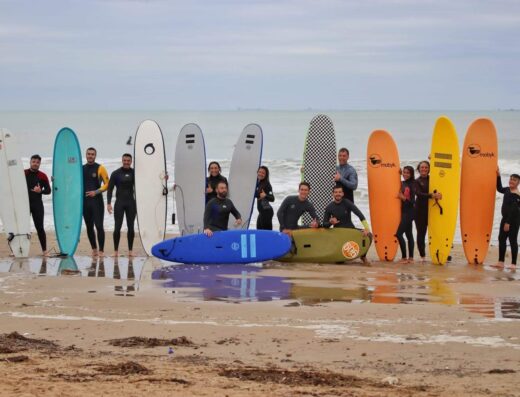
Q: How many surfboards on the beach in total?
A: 11